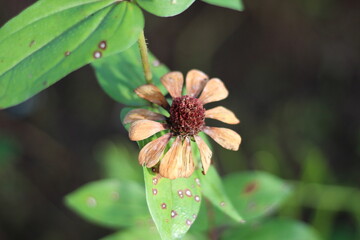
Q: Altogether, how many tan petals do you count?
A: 12